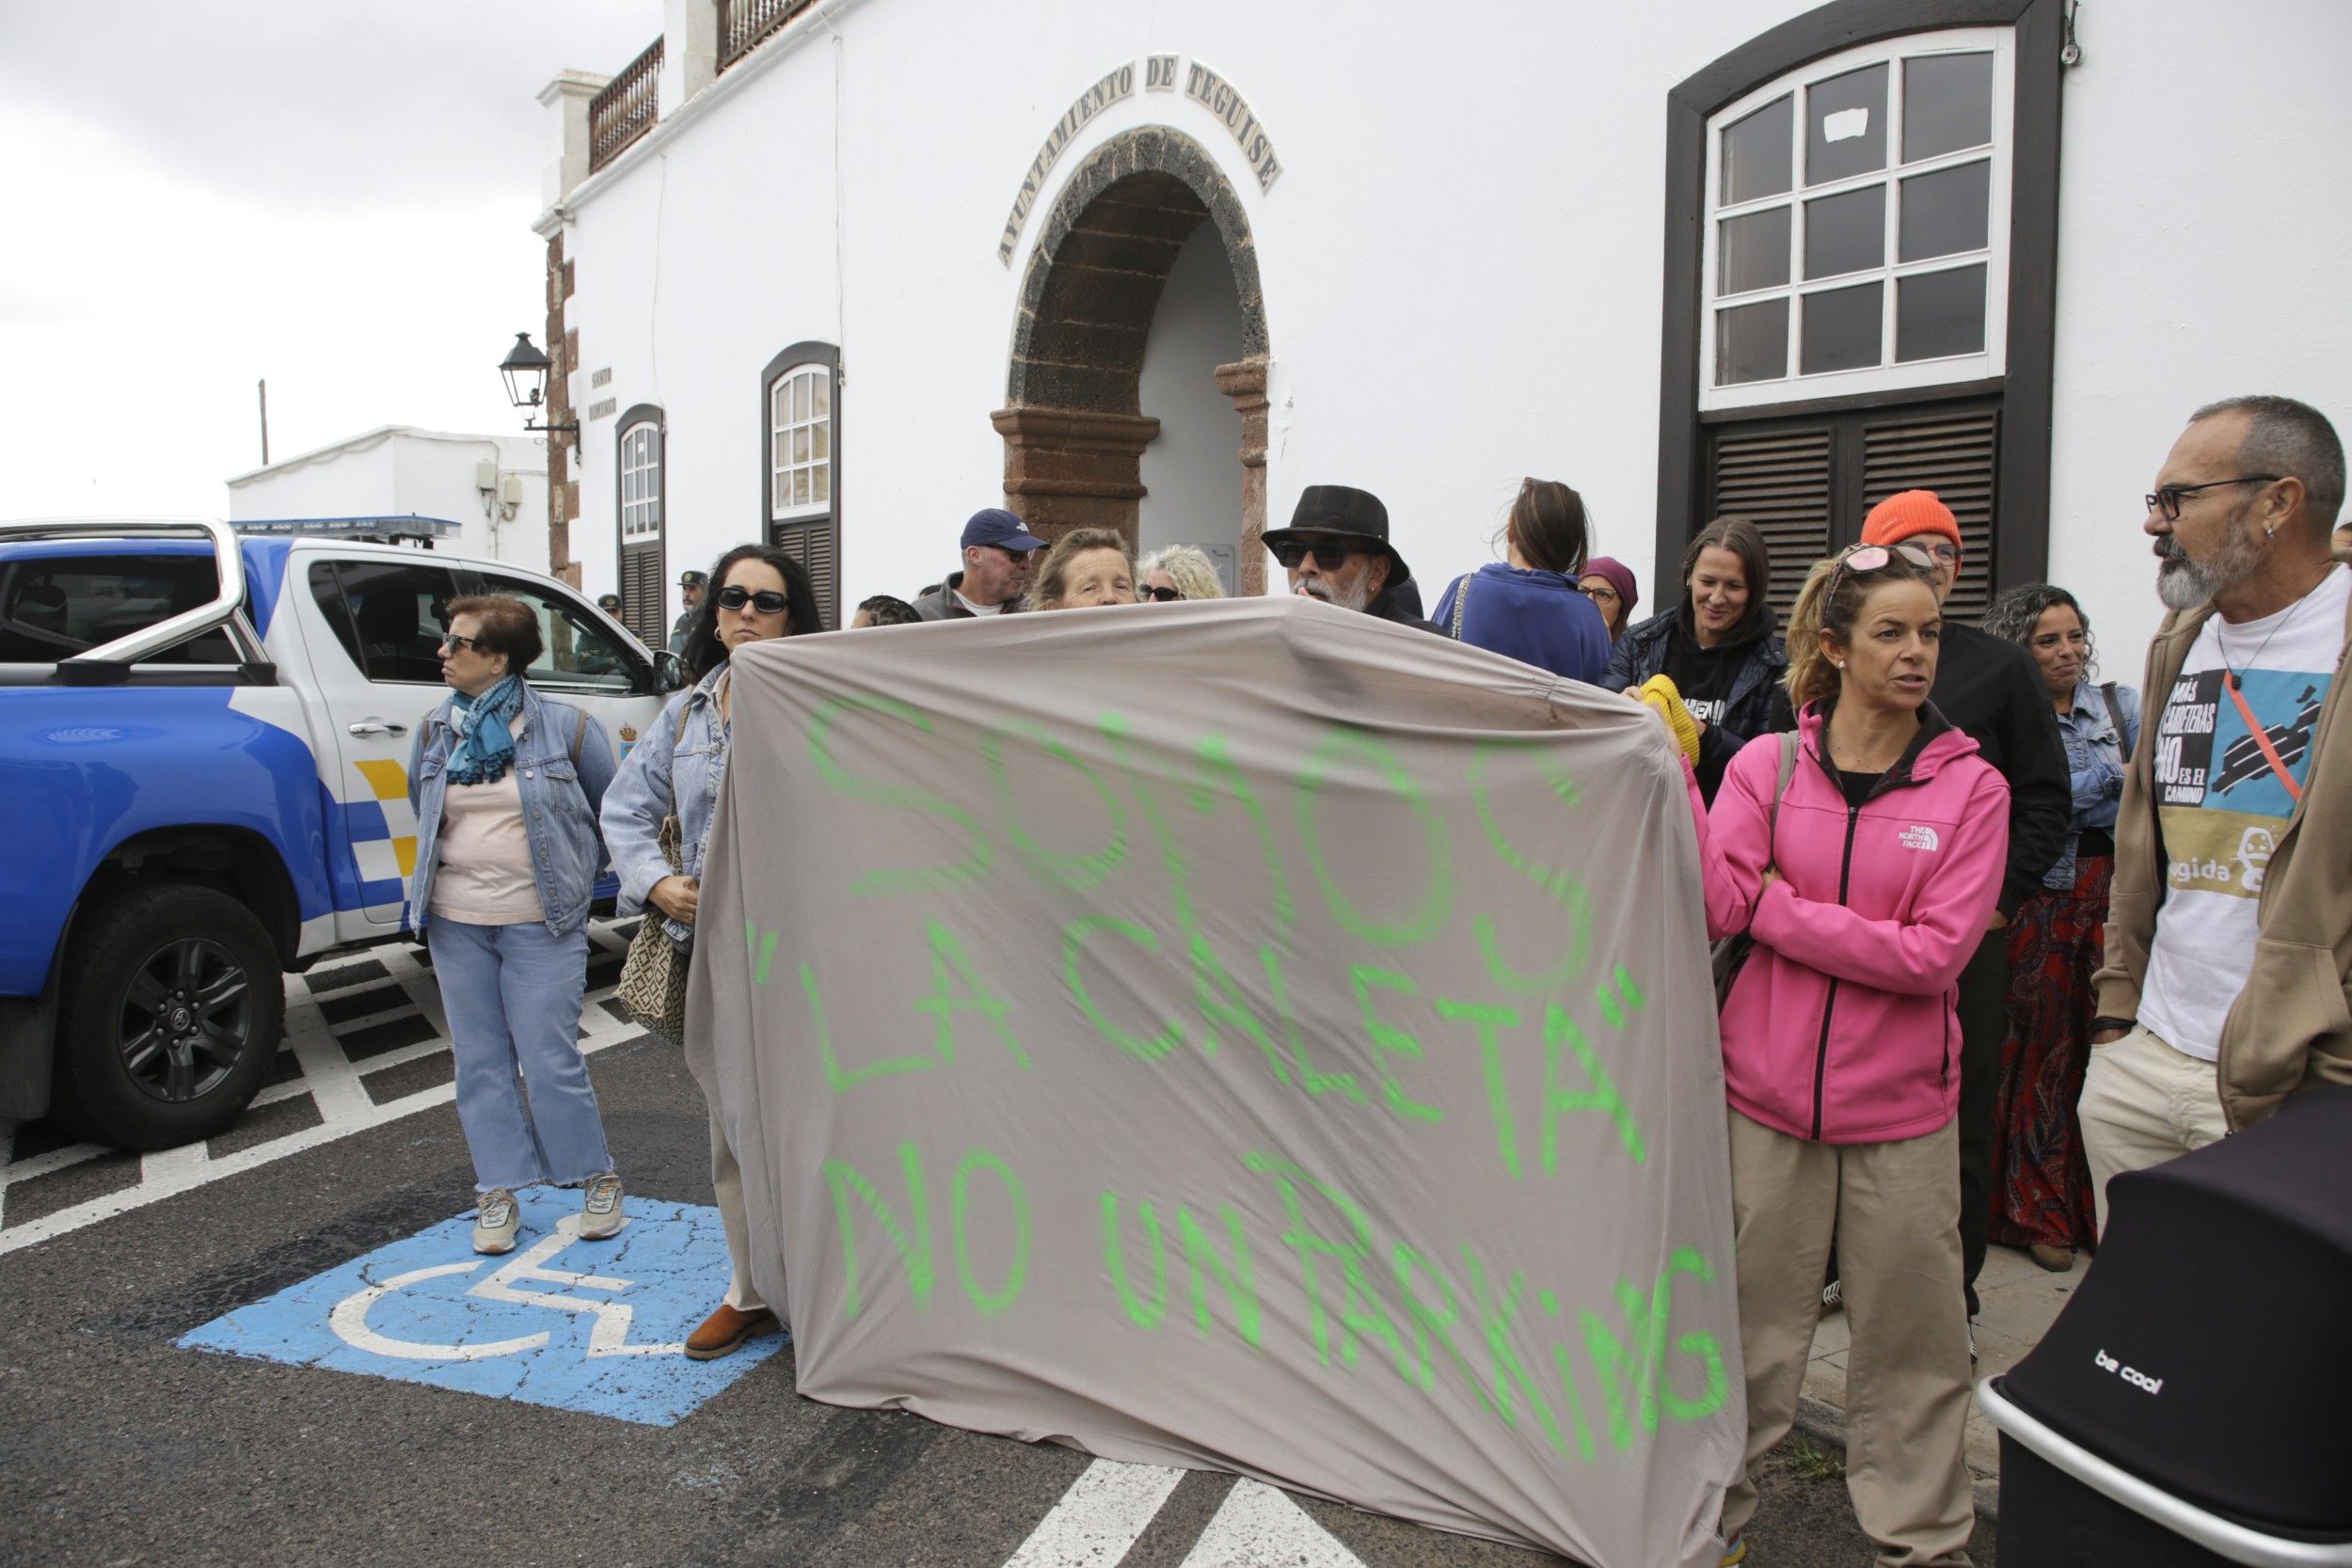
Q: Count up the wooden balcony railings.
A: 2